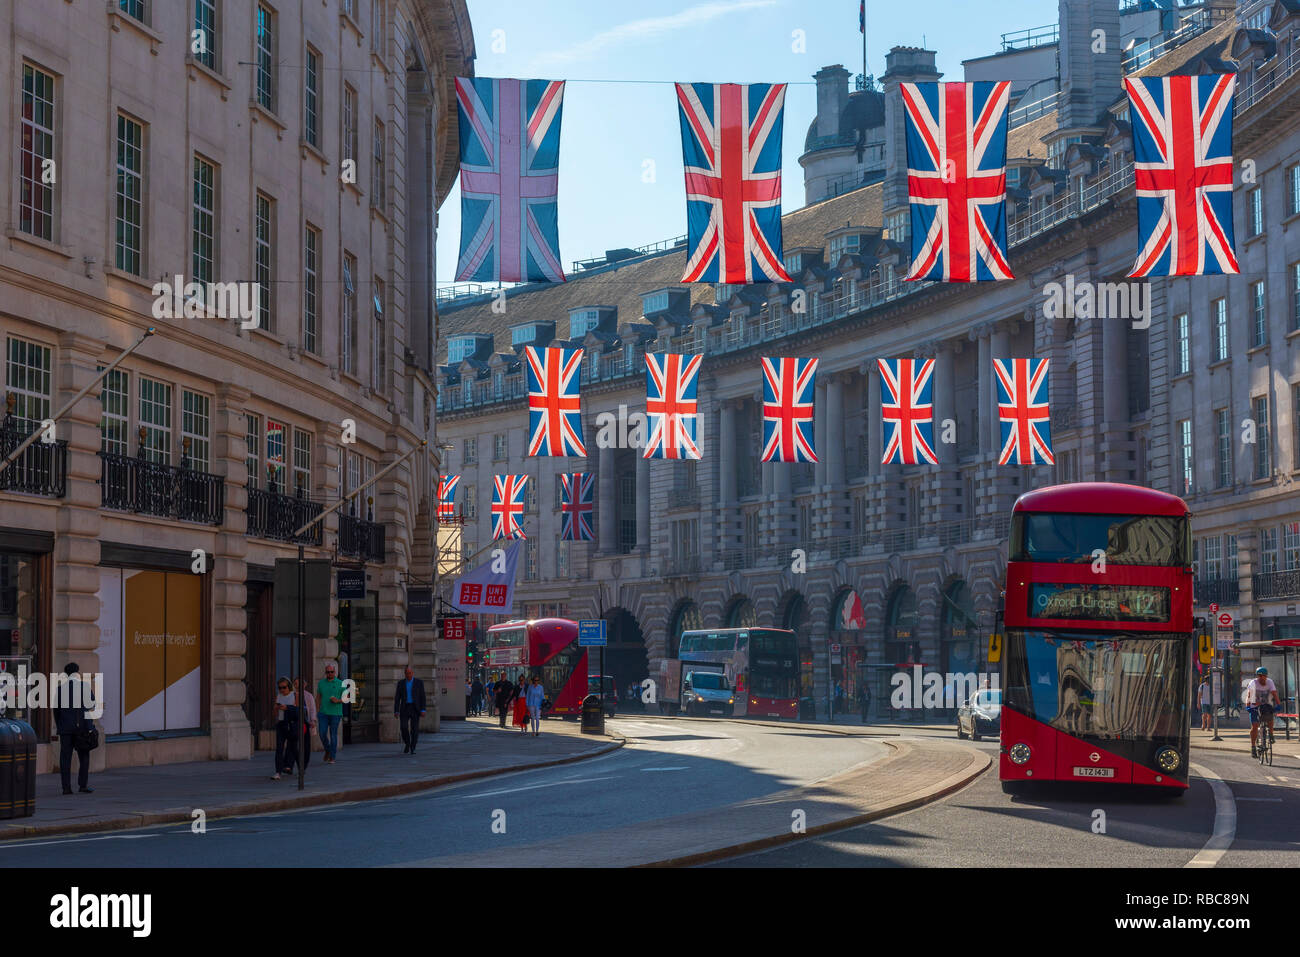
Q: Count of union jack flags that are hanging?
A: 12